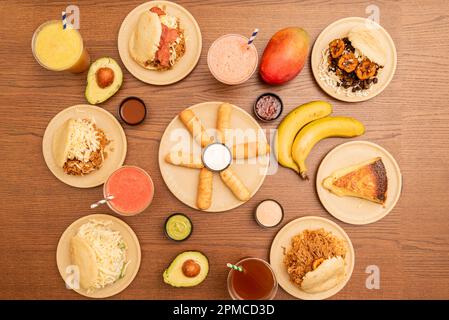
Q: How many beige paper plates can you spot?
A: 7